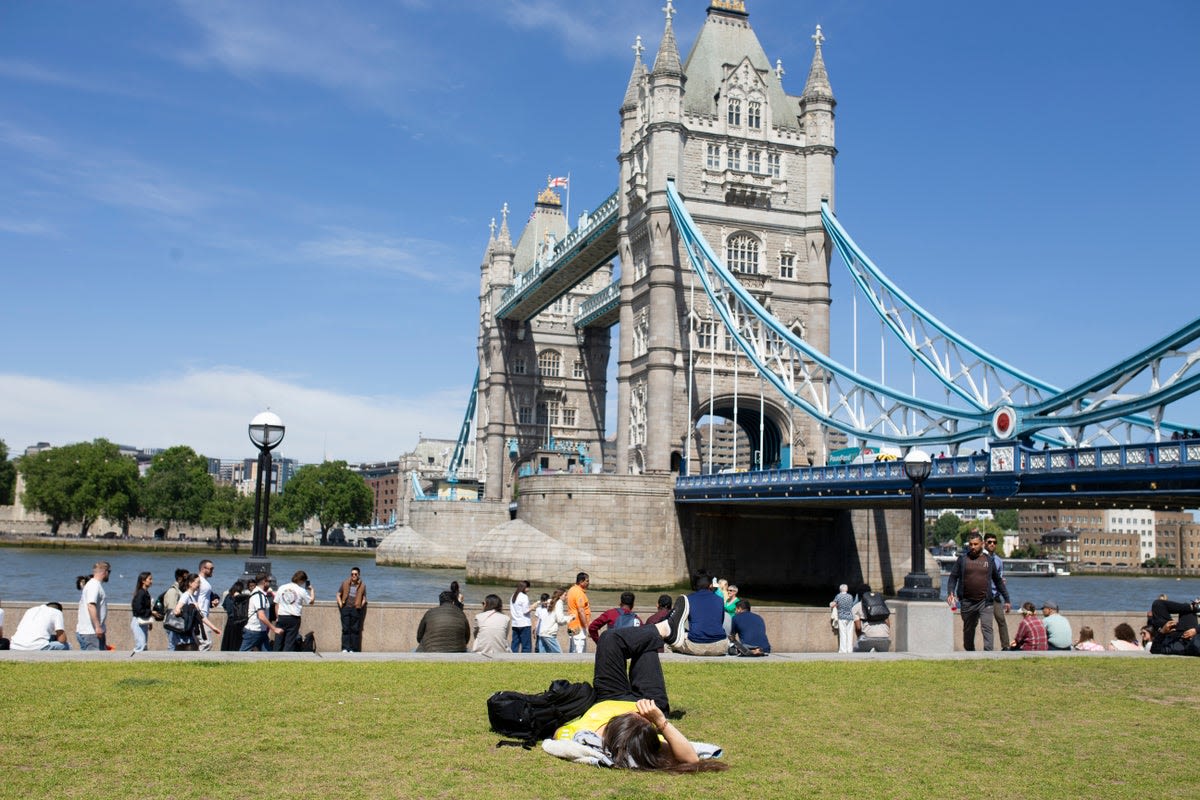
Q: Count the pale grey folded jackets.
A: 1